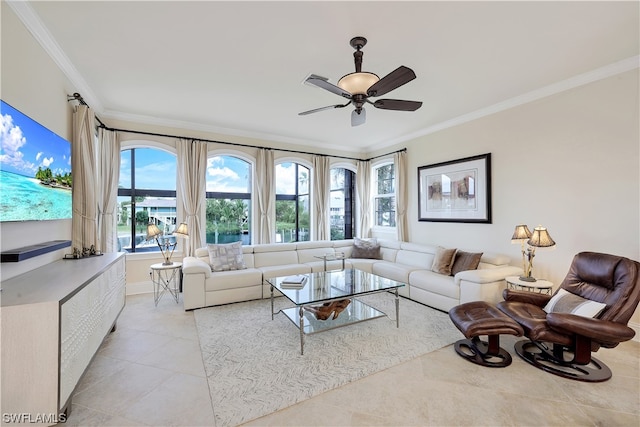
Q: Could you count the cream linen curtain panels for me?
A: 7